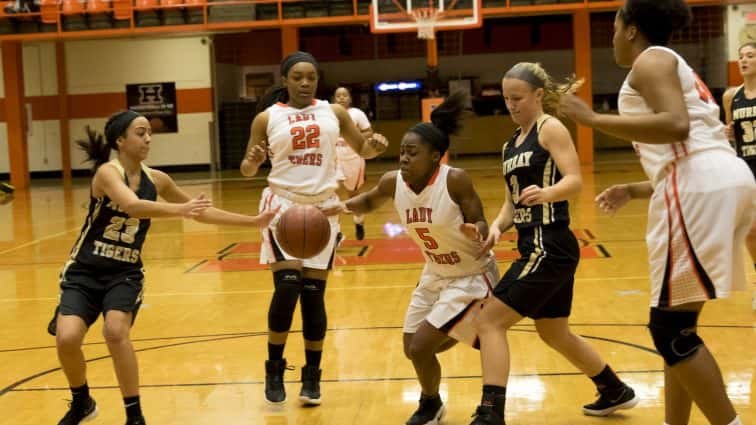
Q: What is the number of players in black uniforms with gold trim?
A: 3